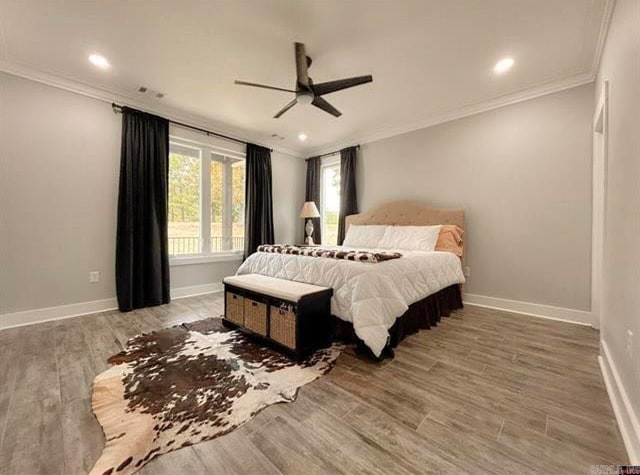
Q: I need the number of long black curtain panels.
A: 4